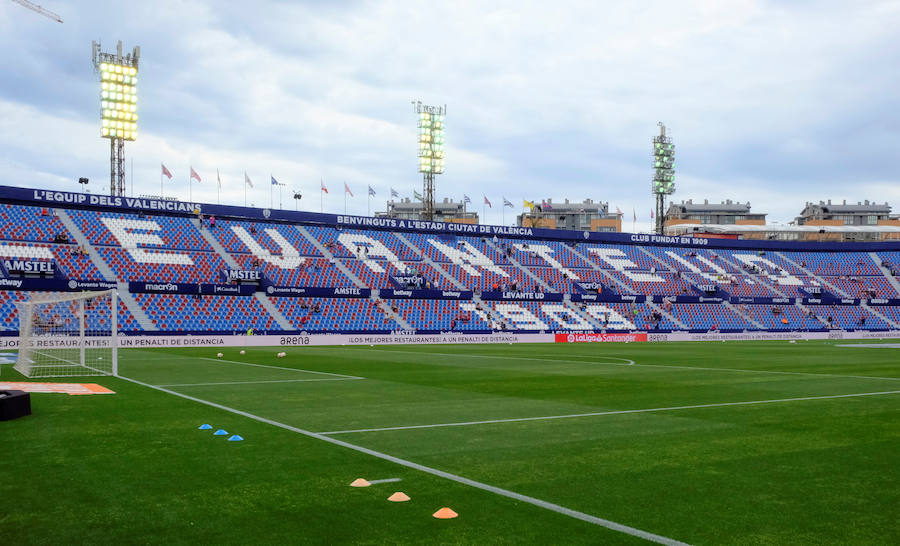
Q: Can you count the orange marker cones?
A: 3